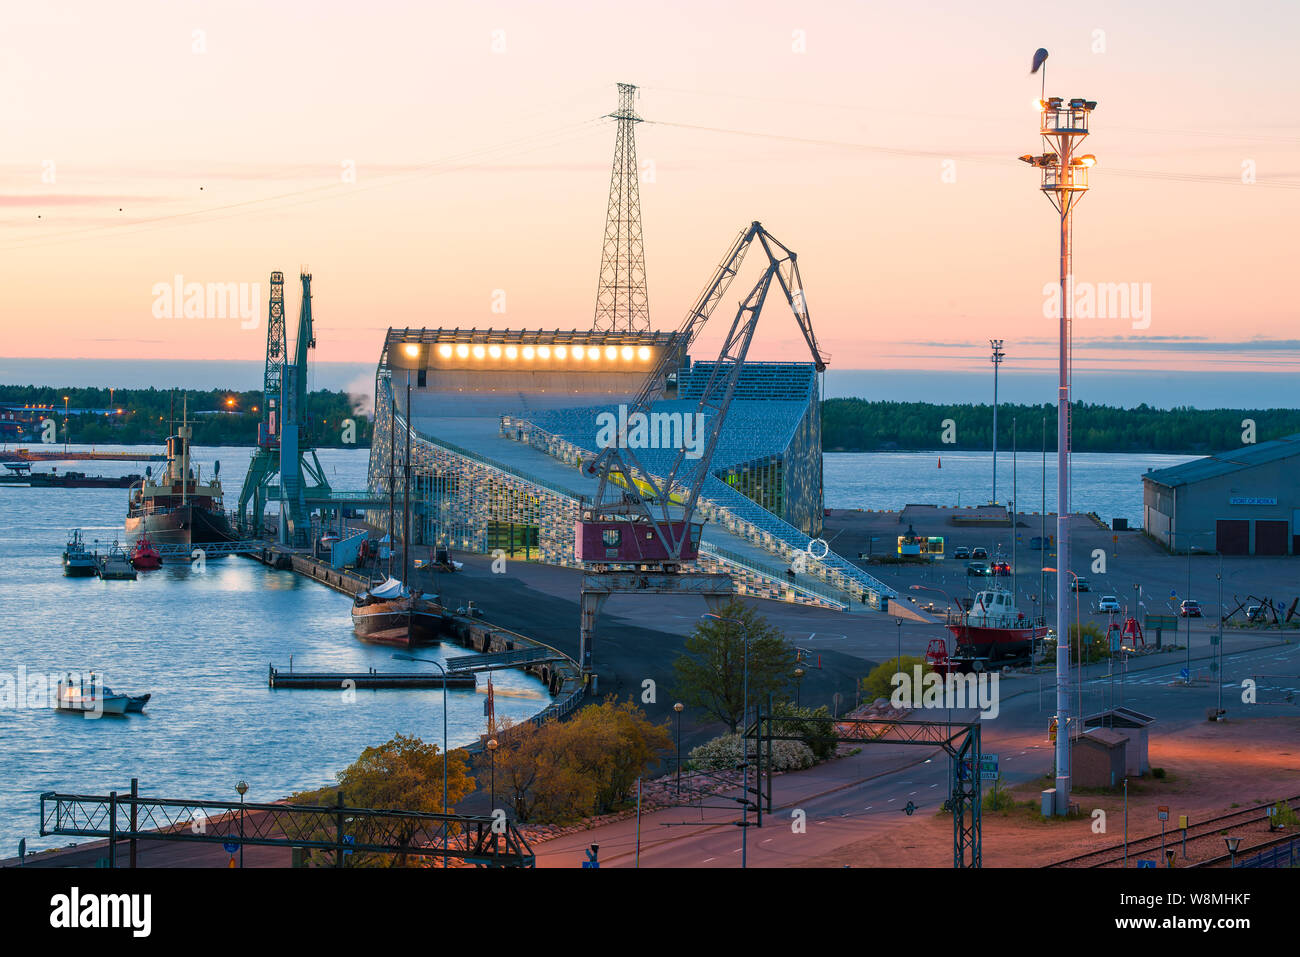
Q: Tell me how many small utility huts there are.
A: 2